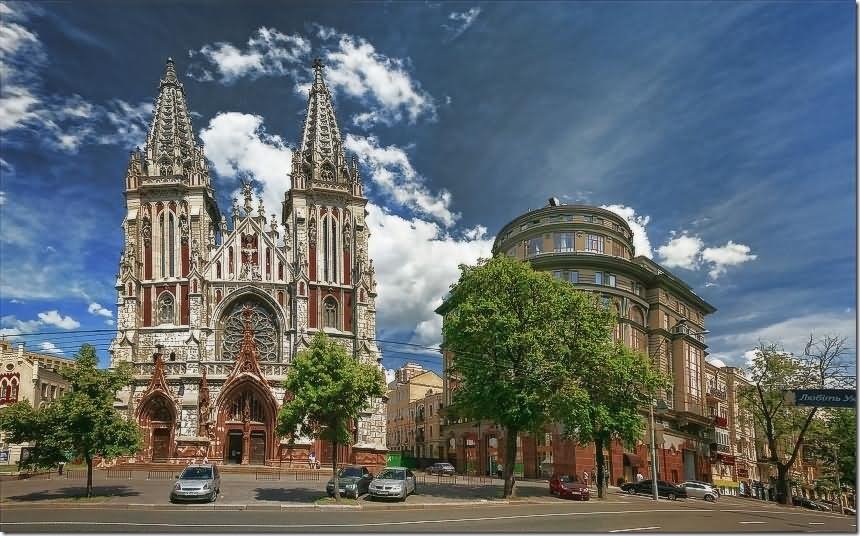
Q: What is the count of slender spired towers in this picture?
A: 2